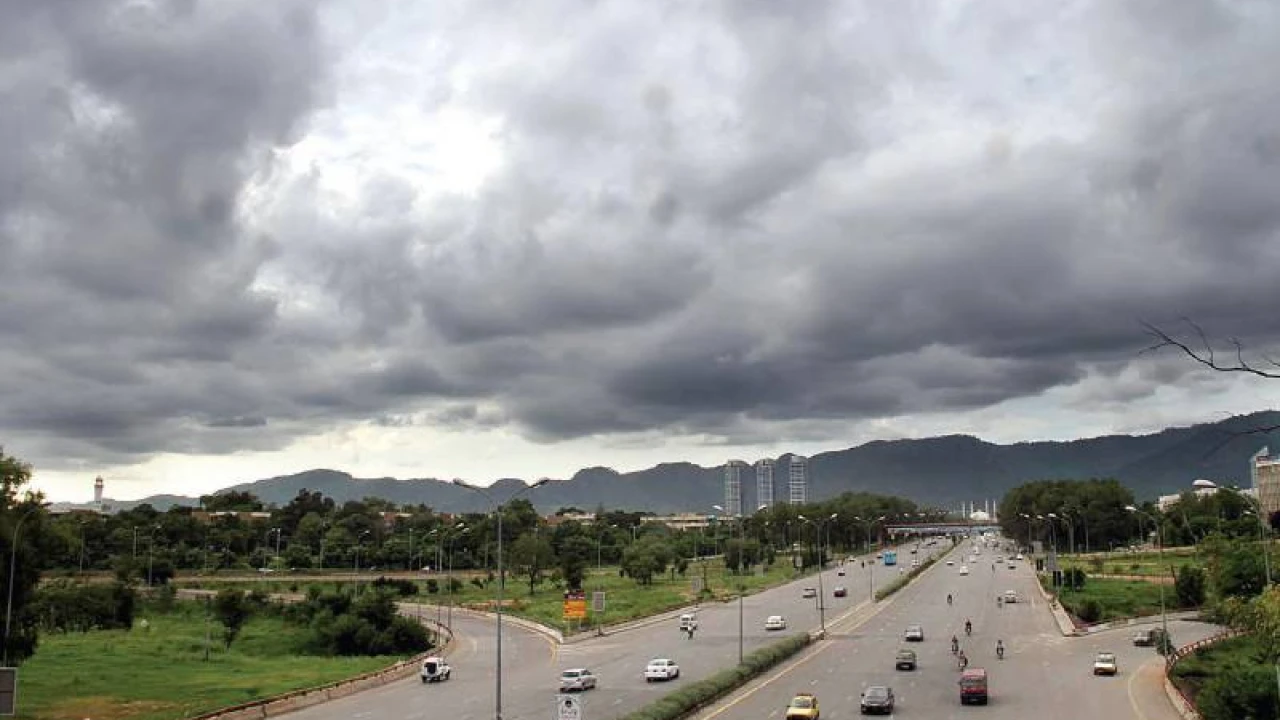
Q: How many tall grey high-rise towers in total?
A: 3